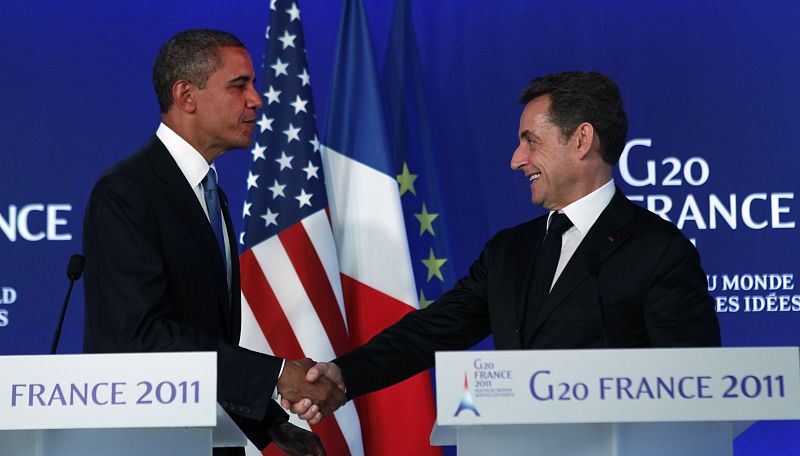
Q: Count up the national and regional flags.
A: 3